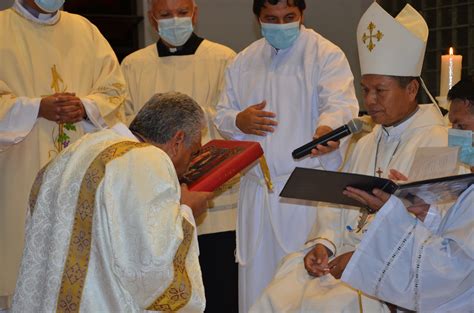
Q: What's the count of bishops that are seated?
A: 1